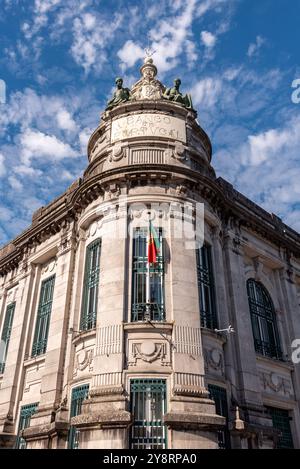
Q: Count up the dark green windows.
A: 11